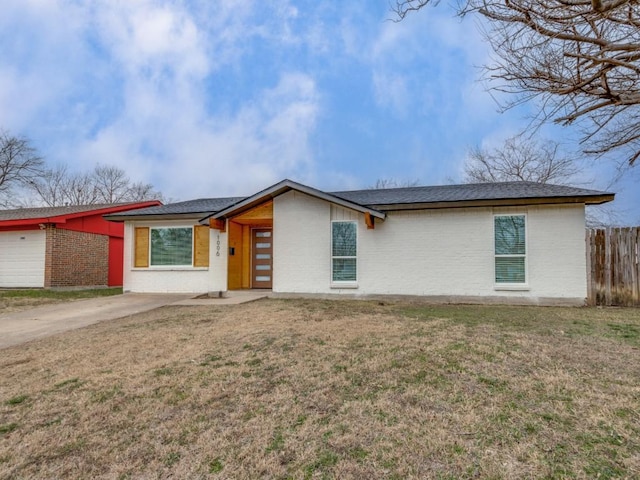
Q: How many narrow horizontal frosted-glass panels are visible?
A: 5